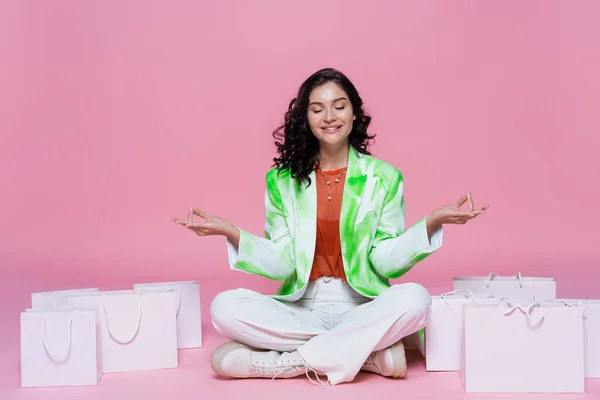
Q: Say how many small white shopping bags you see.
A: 8